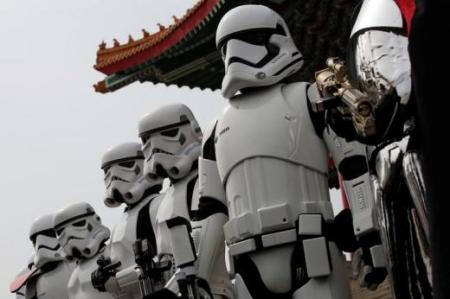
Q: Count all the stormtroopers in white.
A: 5